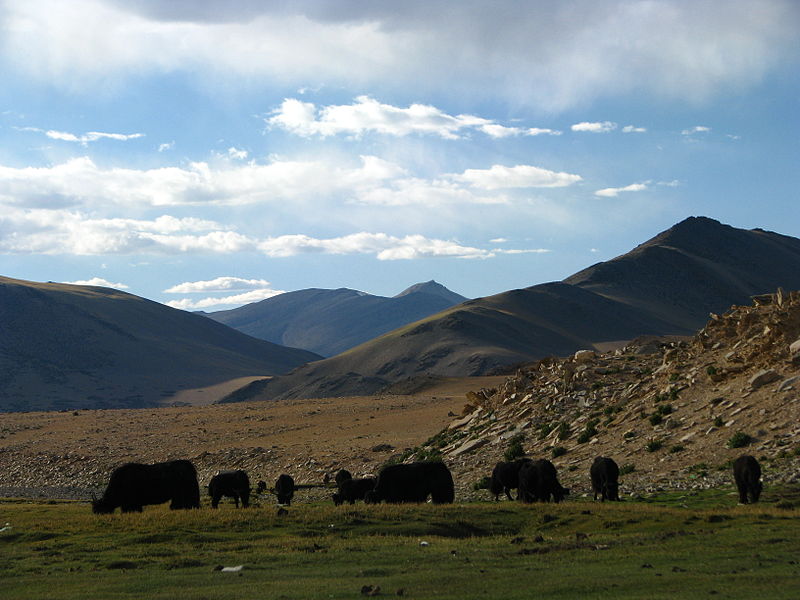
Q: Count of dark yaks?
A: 10